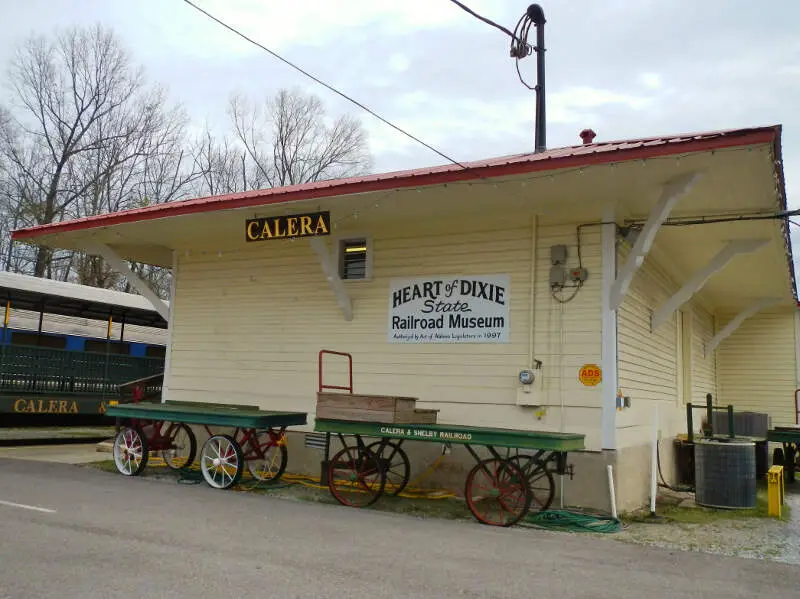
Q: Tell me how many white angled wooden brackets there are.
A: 5